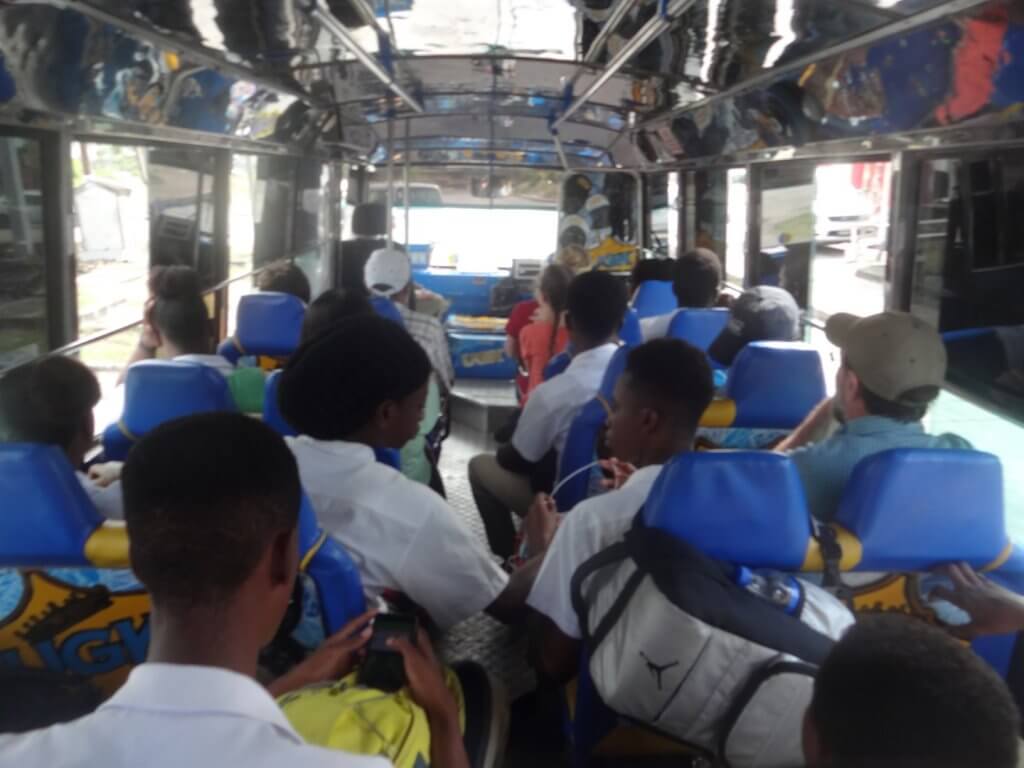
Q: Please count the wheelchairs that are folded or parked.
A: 0